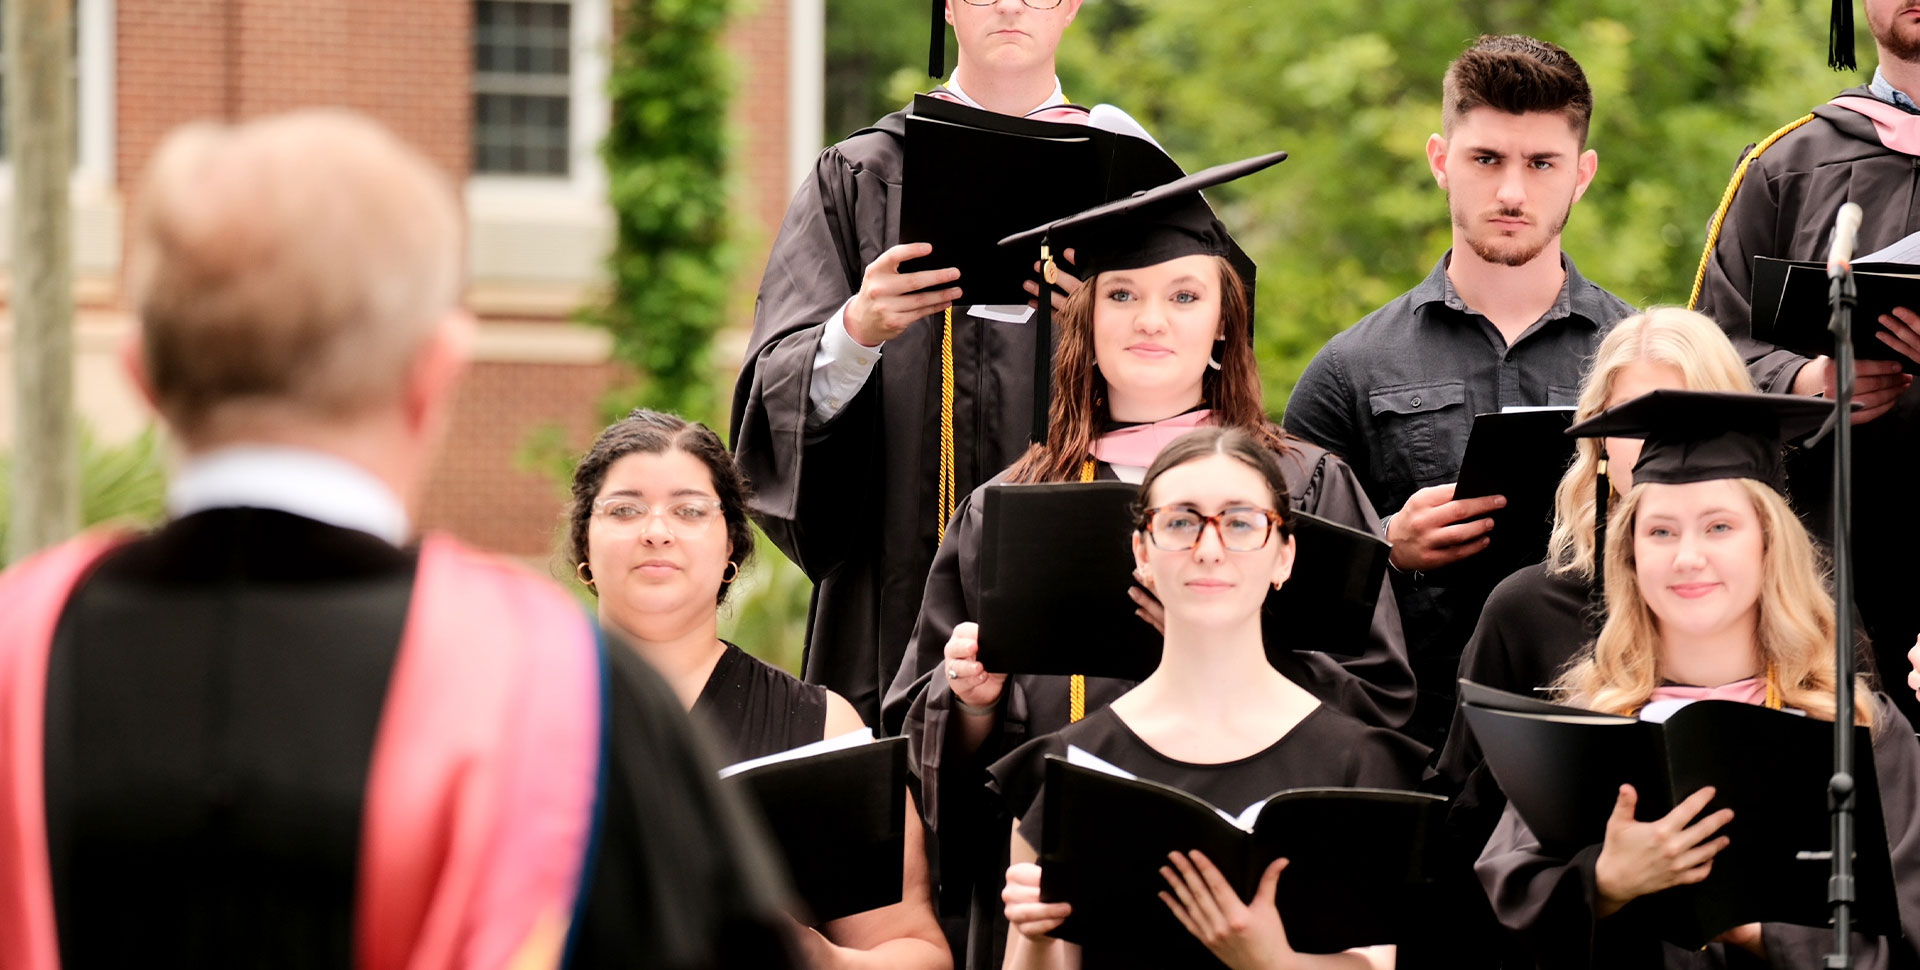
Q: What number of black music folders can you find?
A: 7